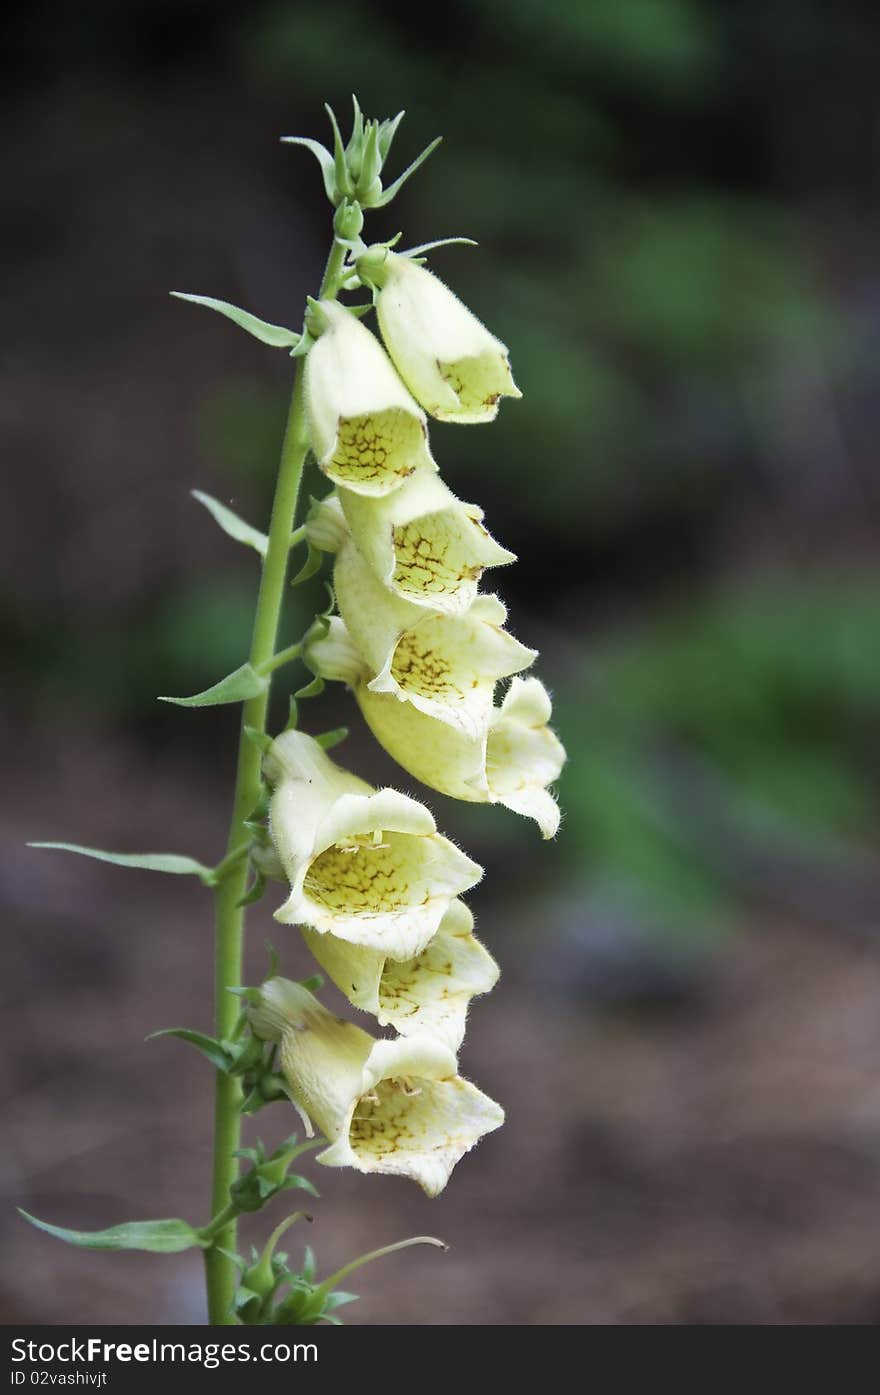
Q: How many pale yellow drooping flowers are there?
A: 8